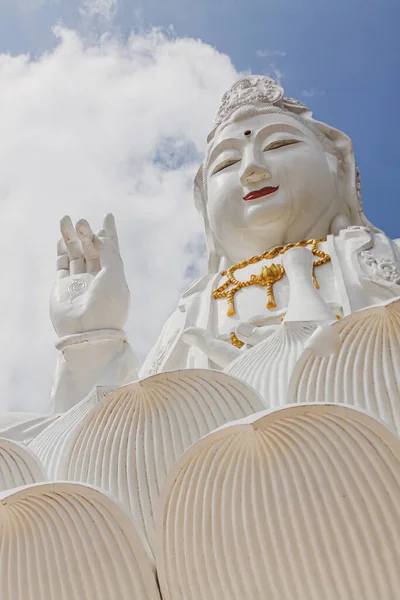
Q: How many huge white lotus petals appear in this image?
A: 7